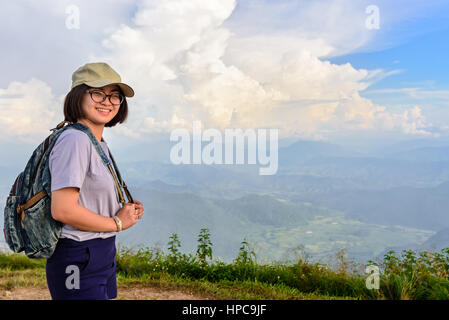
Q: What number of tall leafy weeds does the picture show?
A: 3